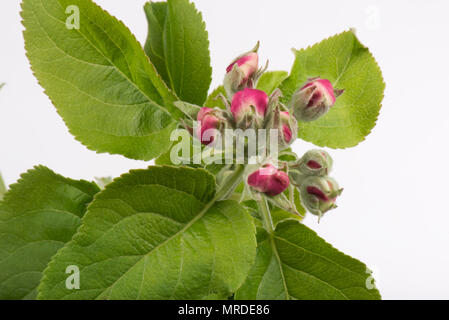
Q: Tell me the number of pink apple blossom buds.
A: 8